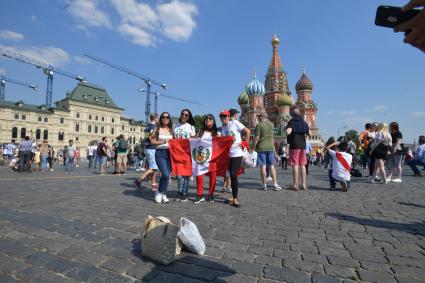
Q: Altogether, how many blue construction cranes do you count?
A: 4